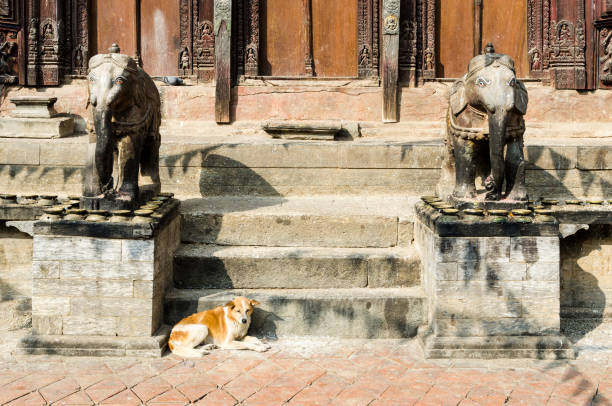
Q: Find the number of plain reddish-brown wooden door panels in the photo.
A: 6